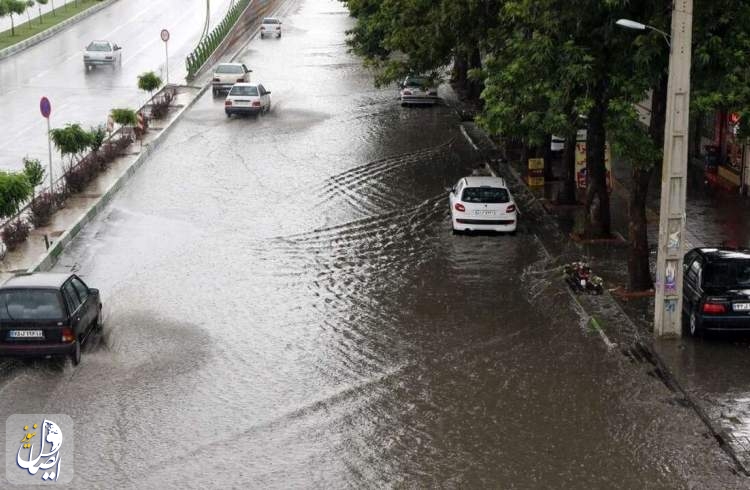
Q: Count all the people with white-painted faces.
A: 0